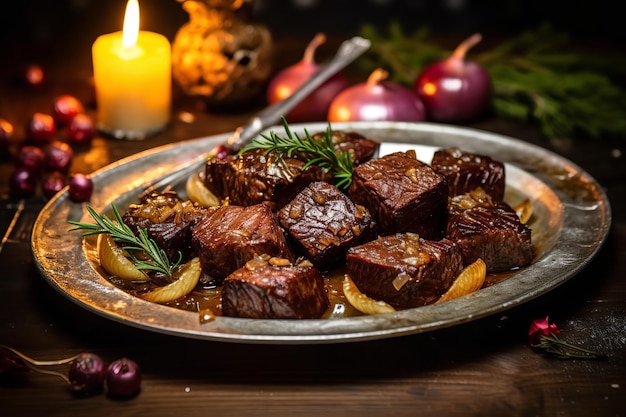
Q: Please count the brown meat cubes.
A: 10